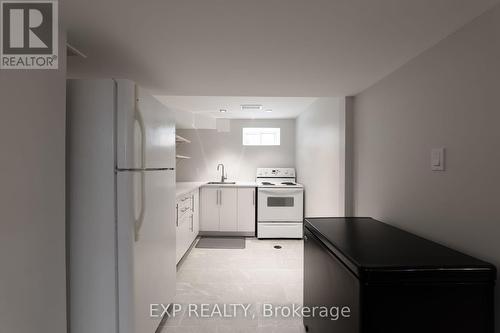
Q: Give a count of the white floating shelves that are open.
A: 2